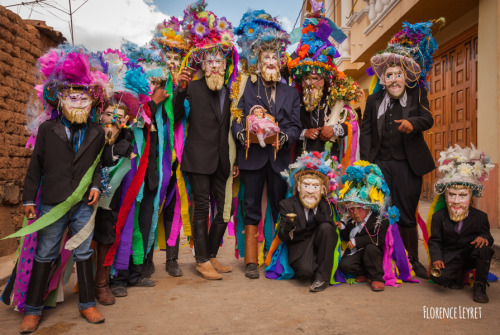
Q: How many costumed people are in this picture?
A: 11